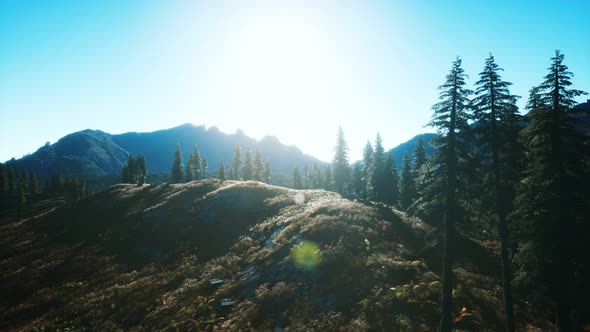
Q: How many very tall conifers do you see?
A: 3